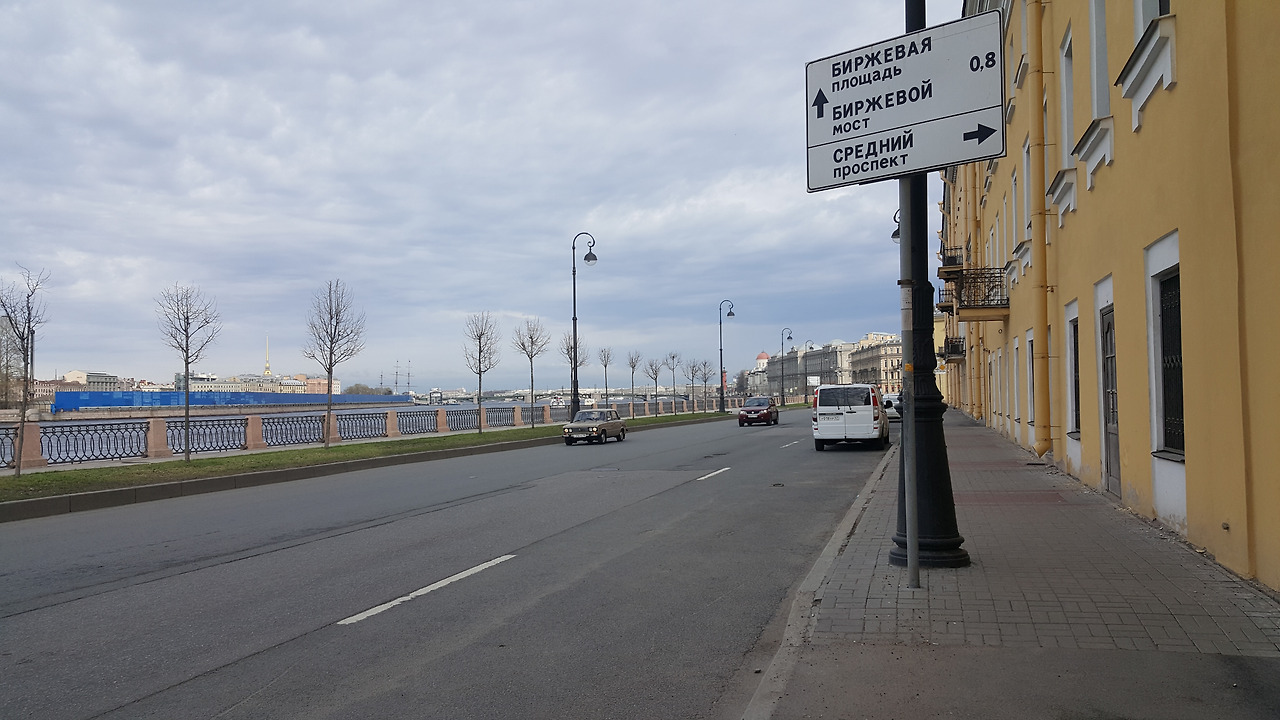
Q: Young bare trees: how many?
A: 12